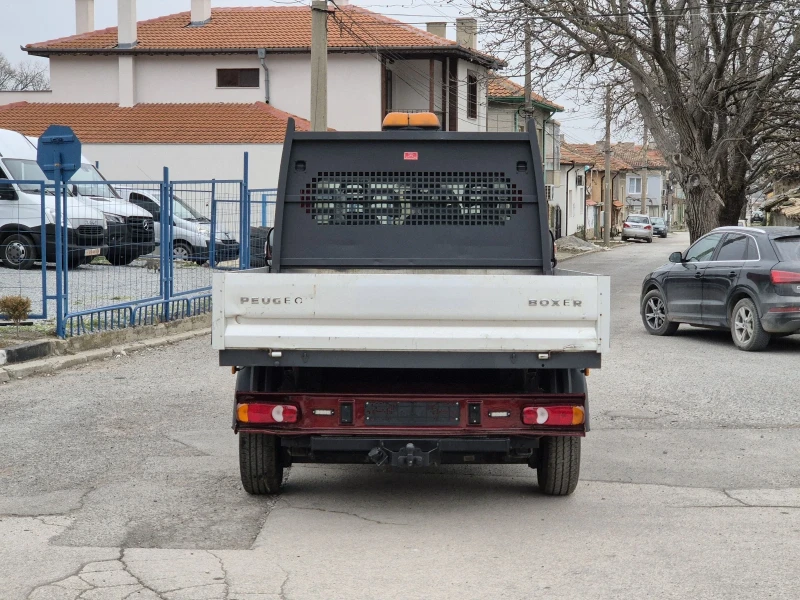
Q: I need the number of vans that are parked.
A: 3